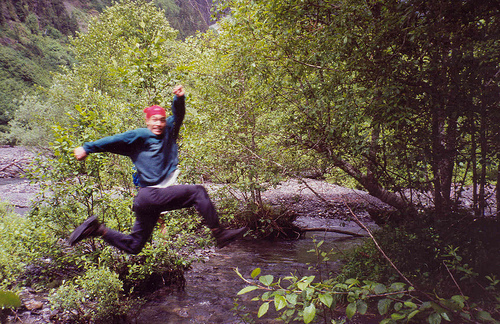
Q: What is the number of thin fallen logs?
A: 1